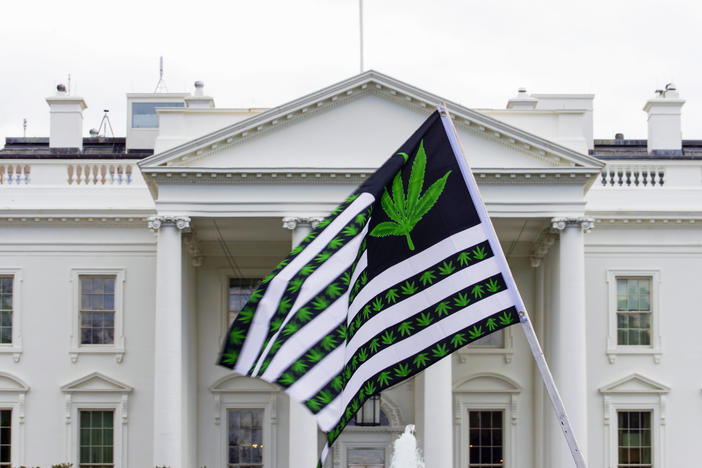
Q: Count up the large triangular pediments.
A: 1